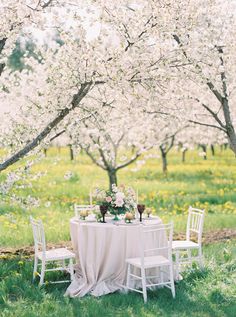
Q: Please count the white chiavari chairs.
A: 4